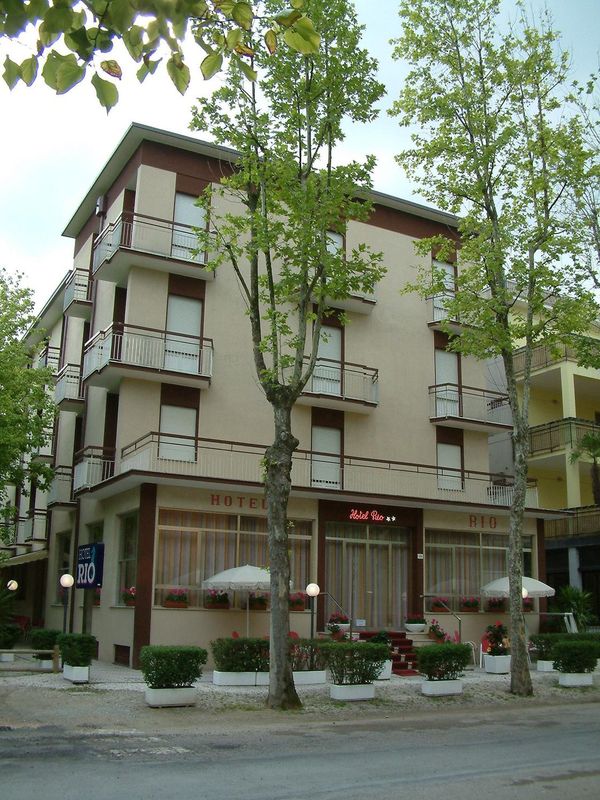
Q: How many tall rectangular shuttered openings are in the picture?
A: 9